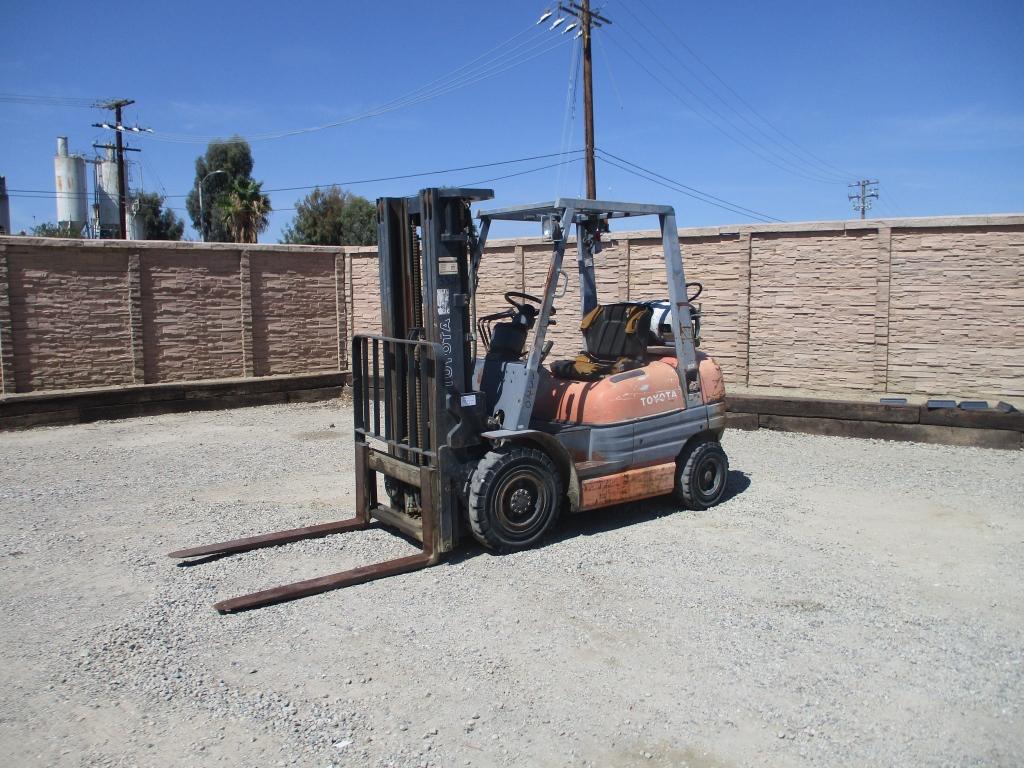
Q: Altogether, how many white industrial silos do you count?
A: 2